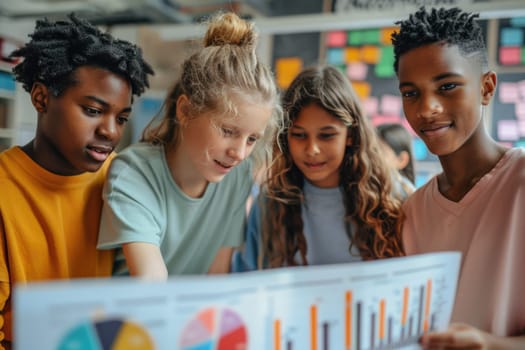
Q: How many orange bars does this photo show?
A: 6